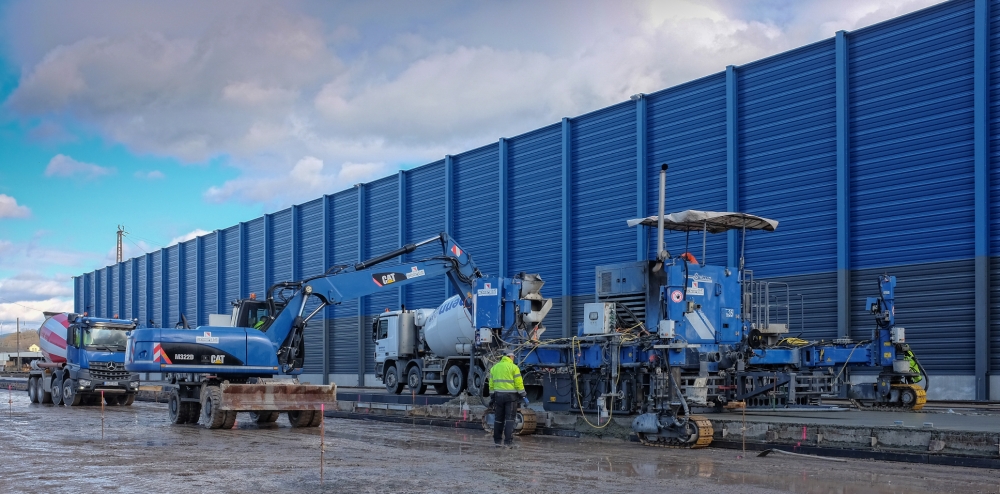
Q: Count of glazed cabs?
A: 3